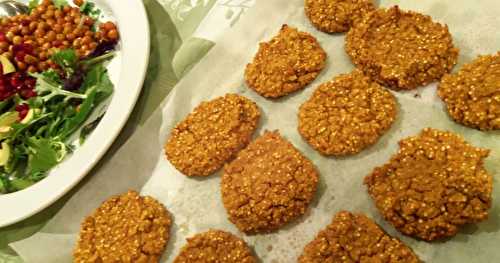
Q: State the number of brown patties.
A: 11